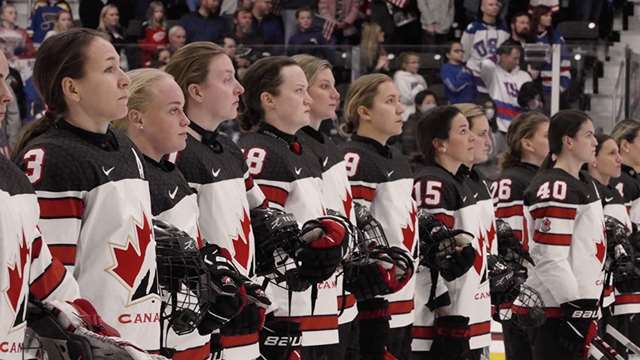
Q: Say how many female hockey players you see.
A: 13